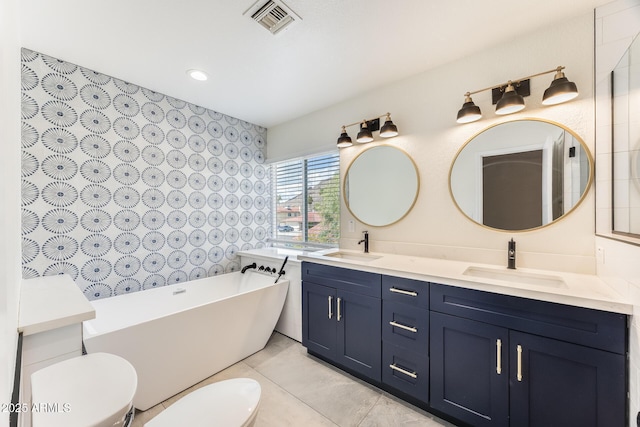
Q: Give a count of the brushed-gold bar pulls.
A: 7